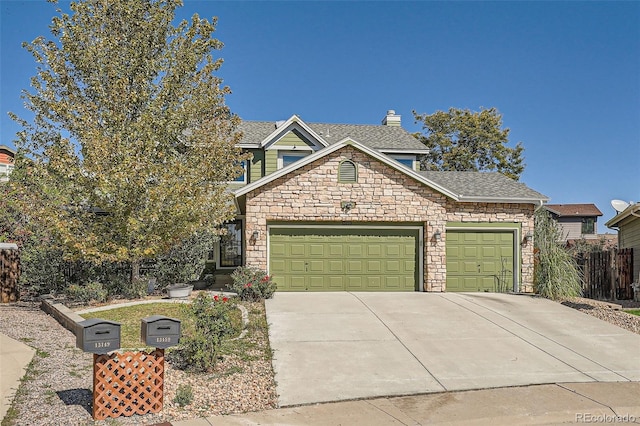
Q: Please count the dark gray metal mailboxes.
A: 2